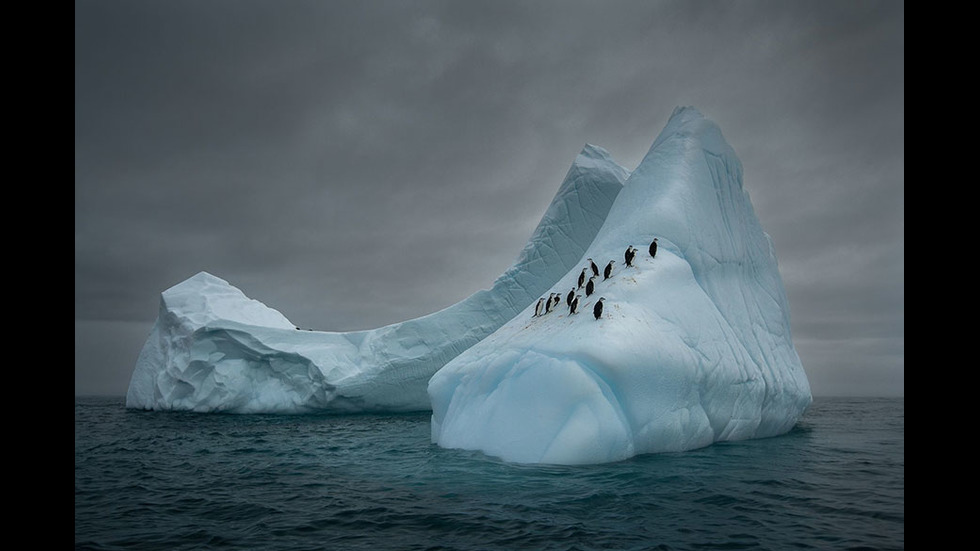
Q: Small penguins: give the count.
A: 13